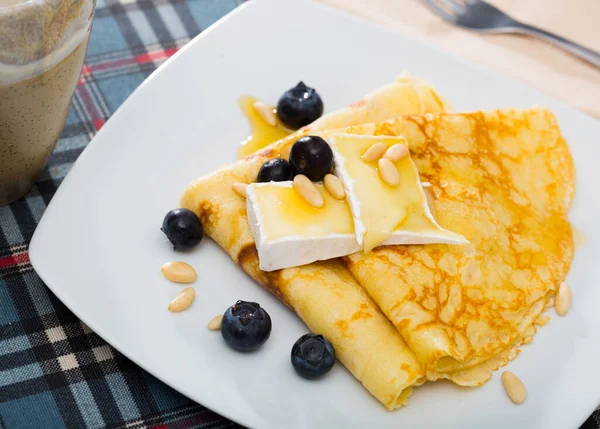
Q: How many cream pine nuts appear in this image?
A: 12